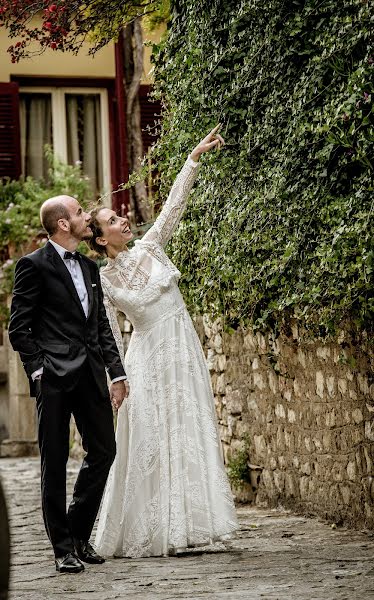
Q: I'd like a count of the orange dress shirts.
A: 0